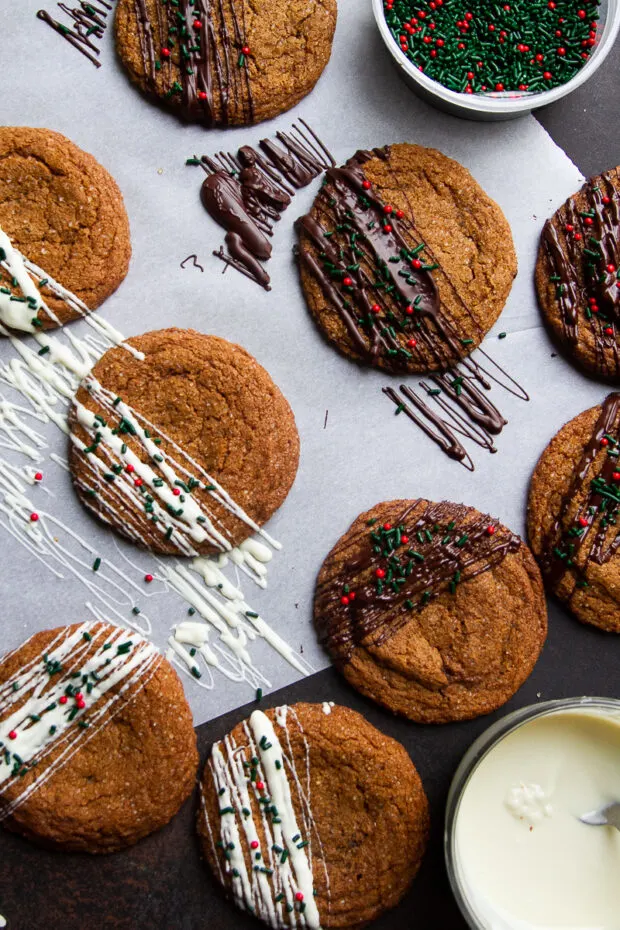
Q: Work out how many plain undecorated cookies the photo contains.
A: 0